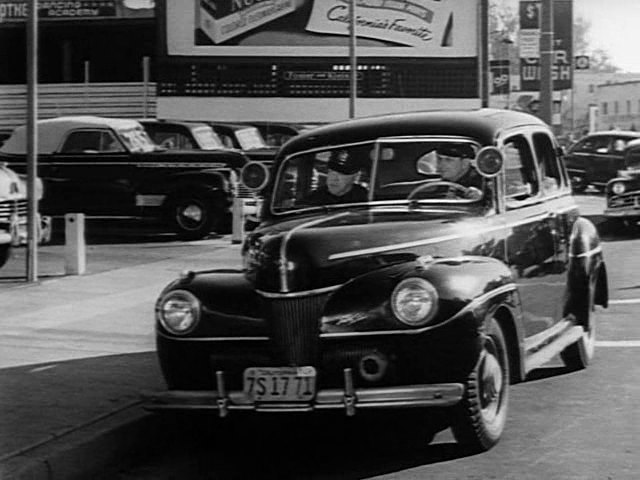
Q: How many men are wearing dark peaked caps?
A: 2